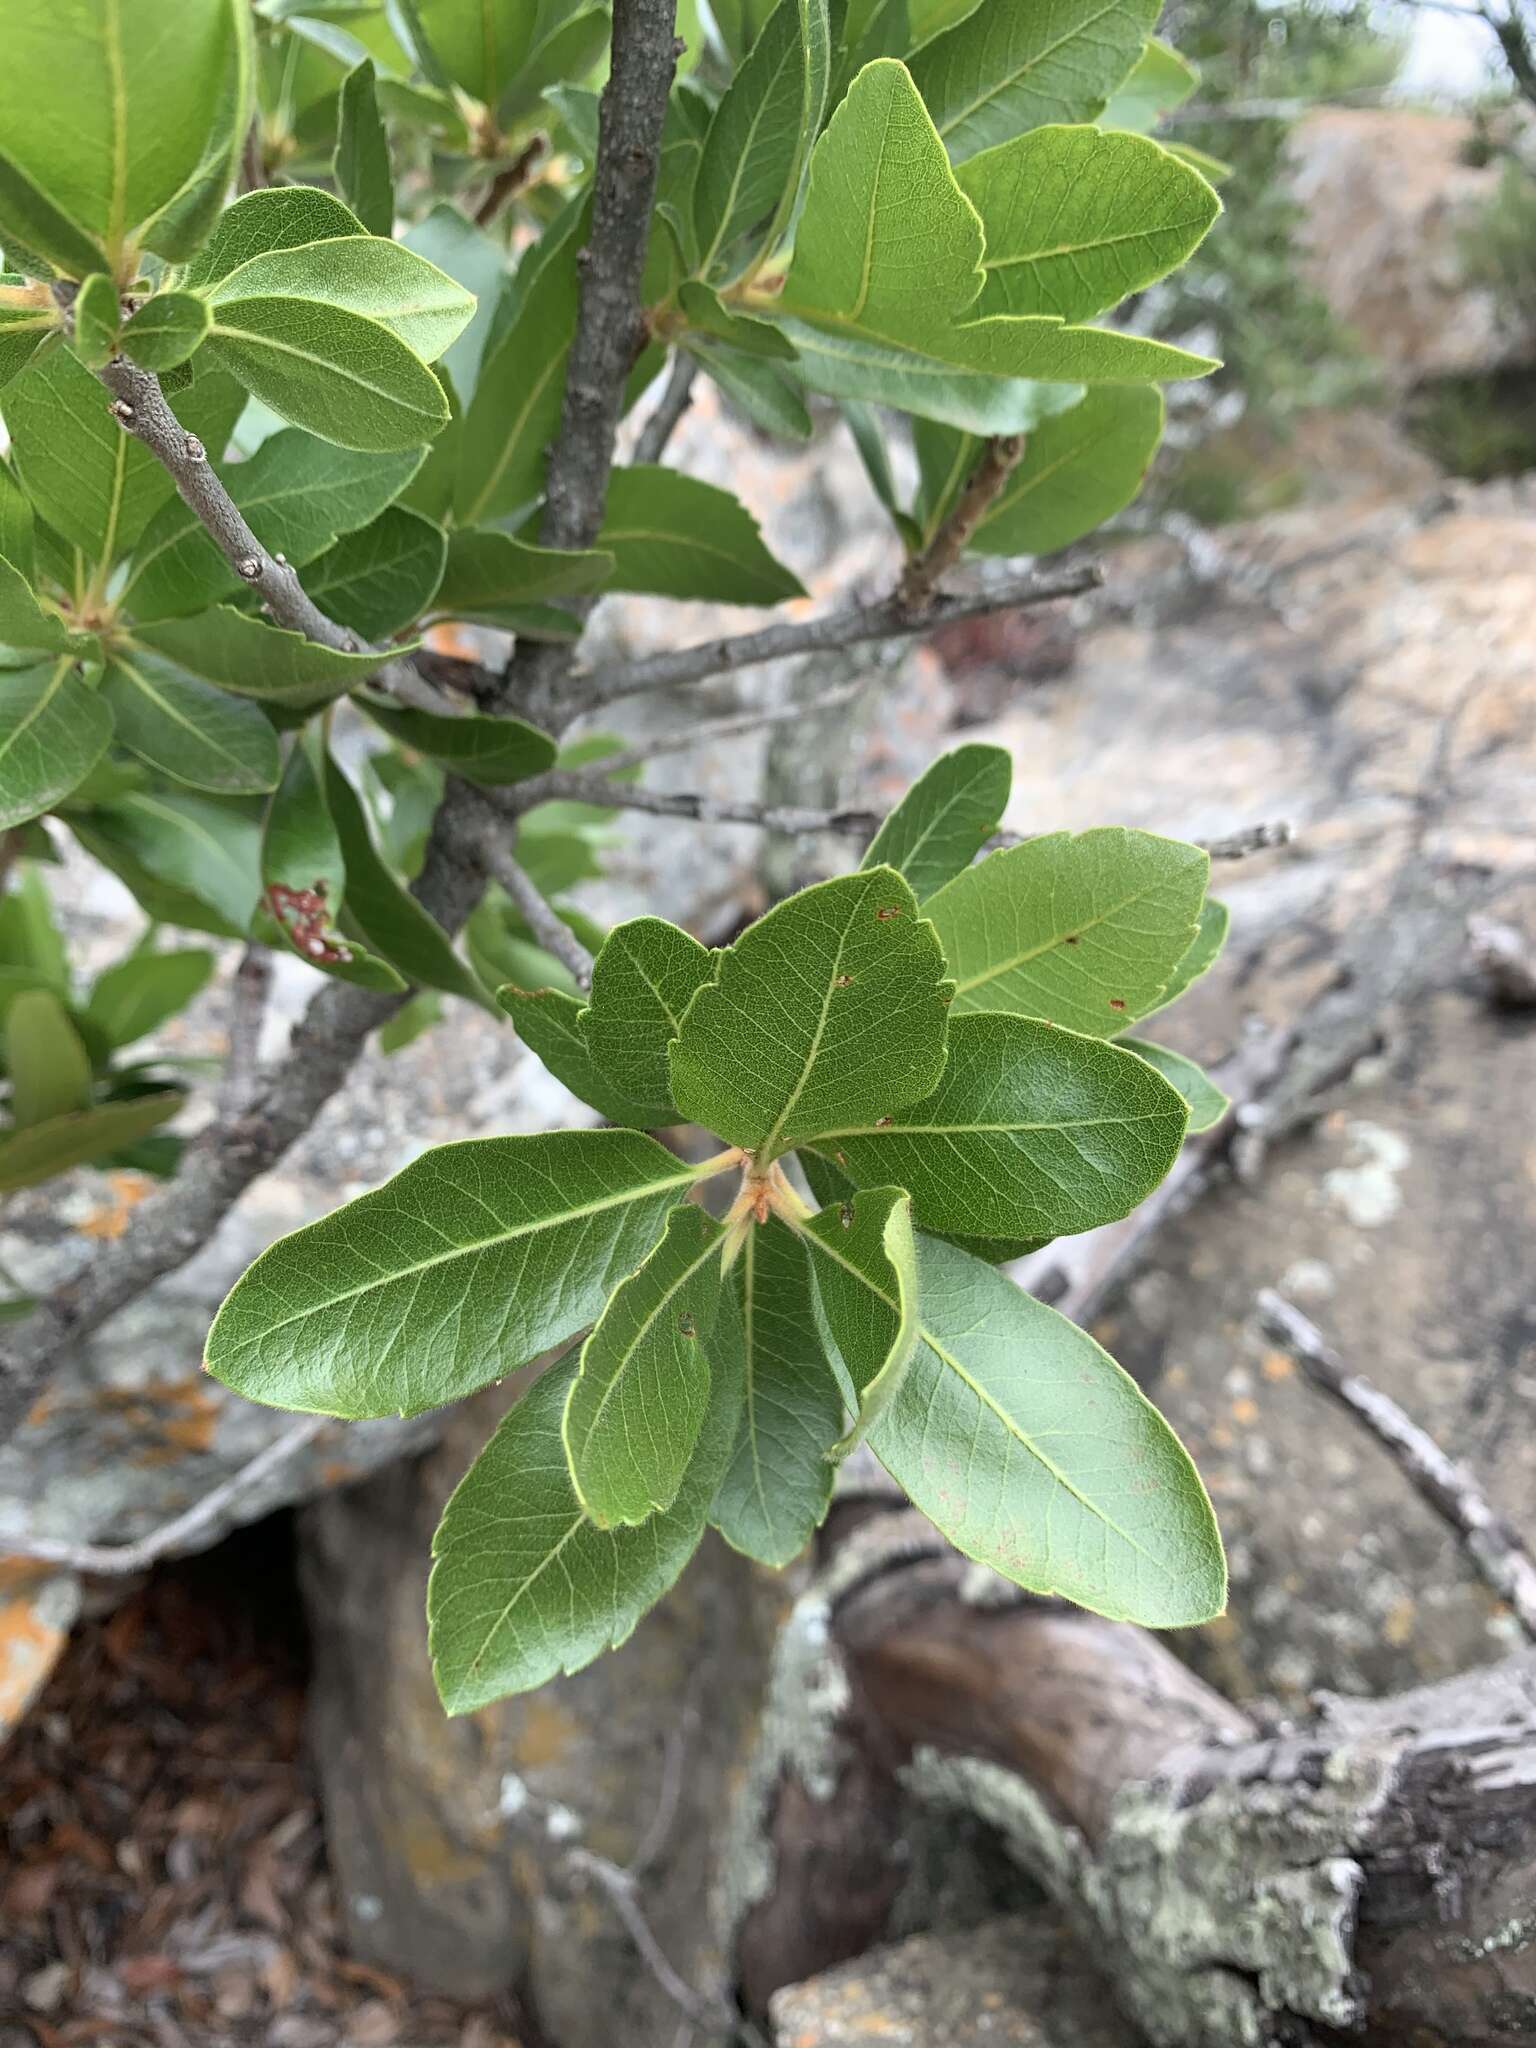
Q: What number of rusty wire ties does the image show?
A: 0